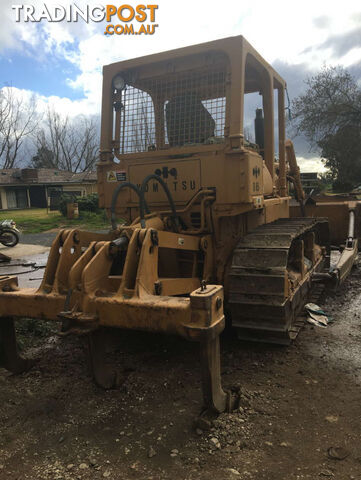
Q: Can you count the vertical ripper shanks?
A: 3